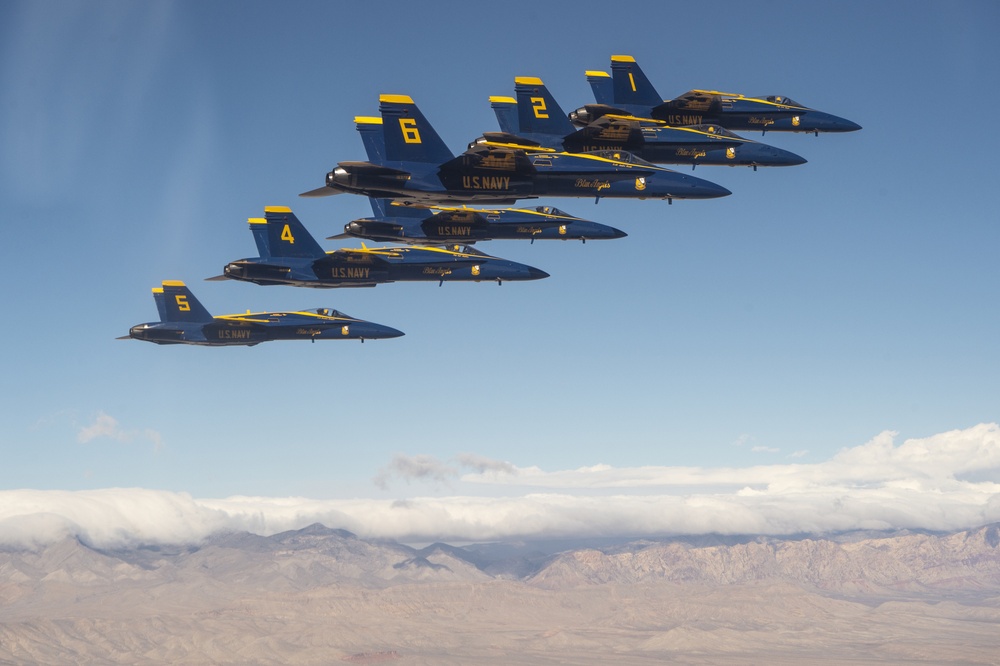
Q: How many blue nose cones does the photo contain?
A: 6